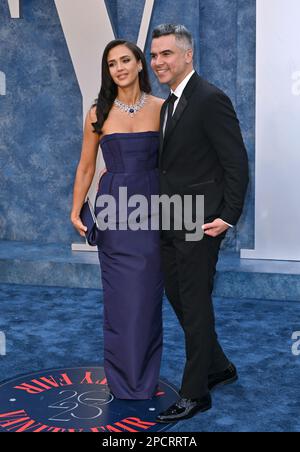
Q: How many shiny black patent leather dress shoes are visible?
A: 2